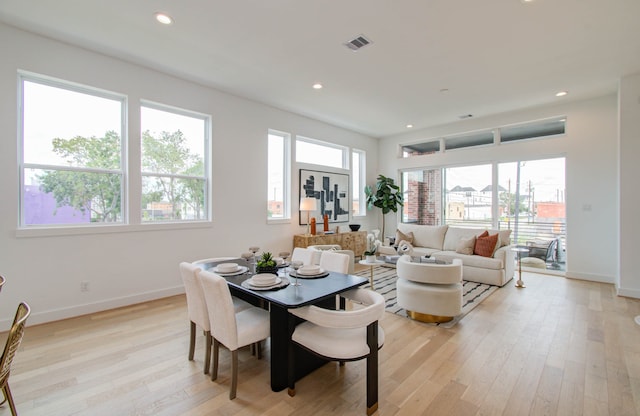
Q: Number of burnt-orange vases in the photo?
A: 2